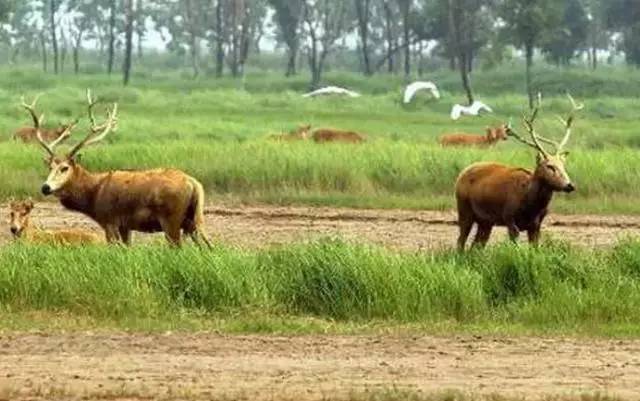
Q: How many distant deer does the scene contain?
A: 4